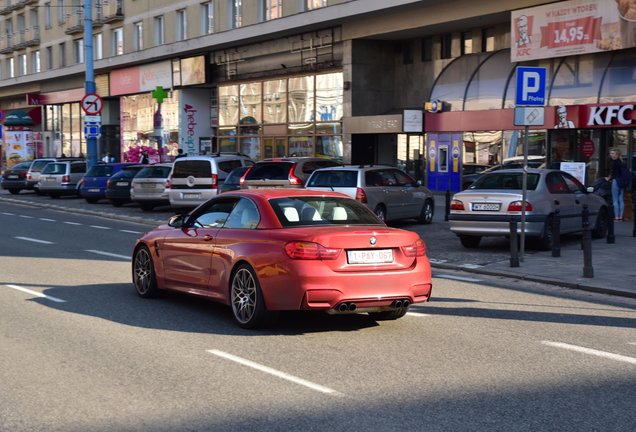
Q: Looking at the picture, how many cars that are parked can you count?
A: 11